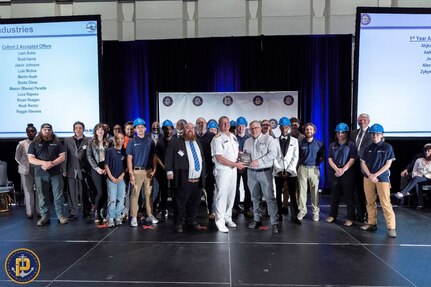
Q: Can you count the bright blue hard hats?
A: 8